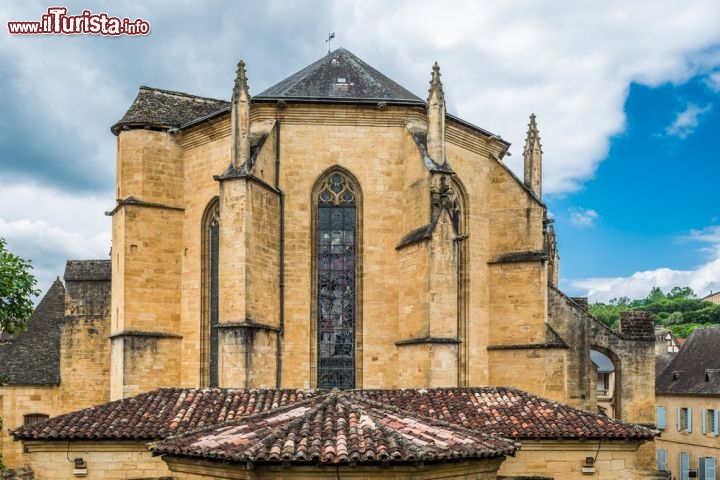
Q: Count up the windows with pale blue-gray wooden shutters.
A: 6